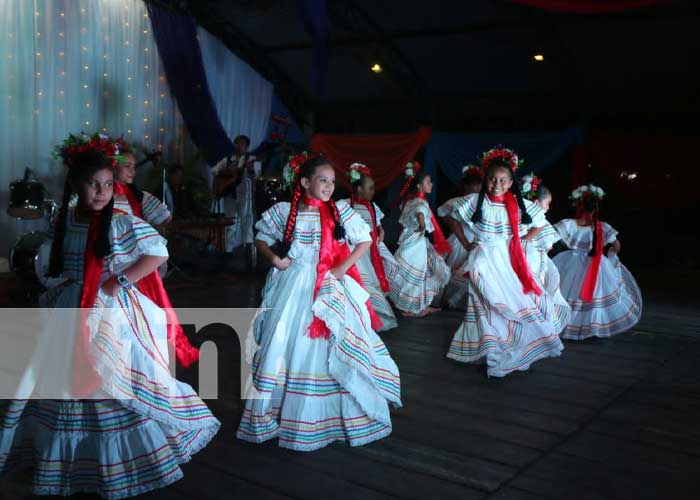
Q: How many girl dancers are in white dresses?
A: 9